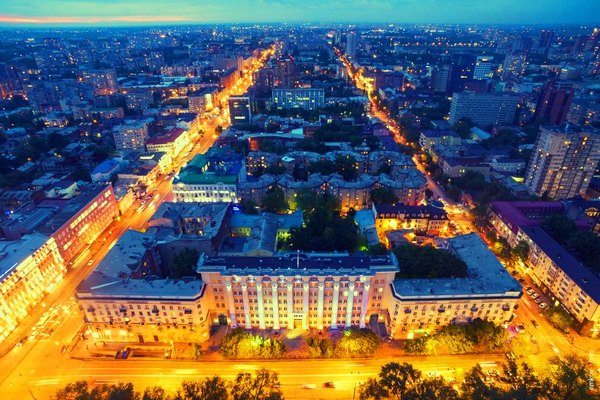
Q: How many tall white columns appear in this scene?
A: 10